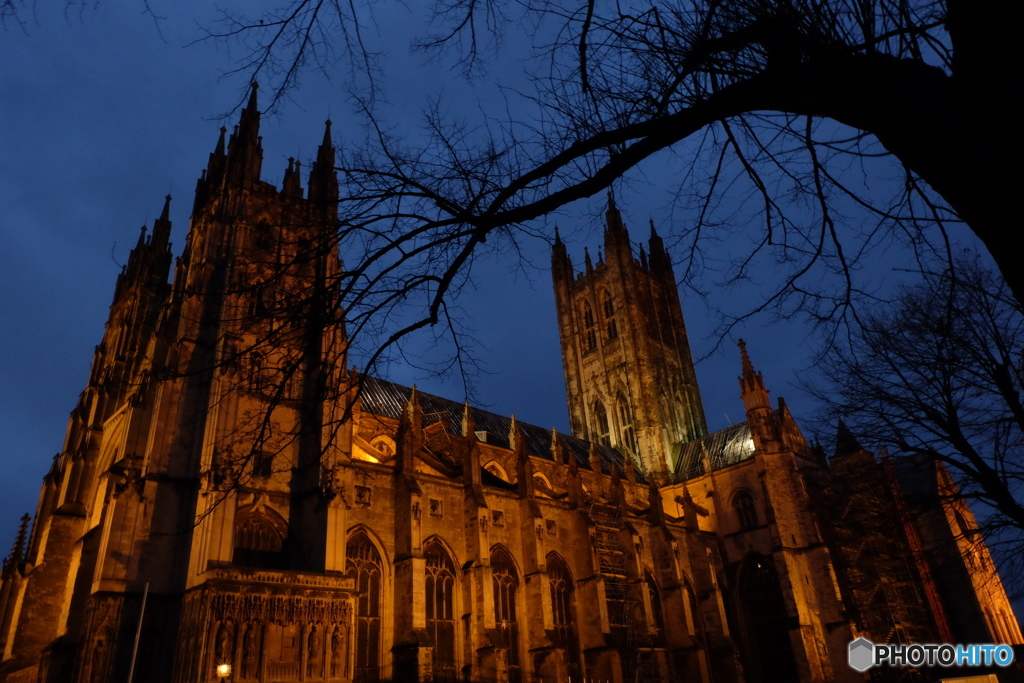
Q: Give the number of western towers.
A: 2